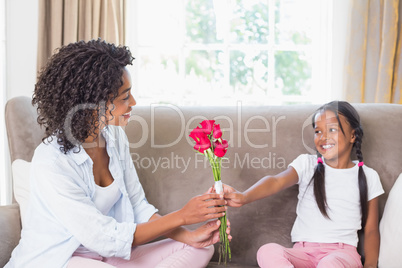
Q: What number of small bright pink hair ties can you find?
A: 2